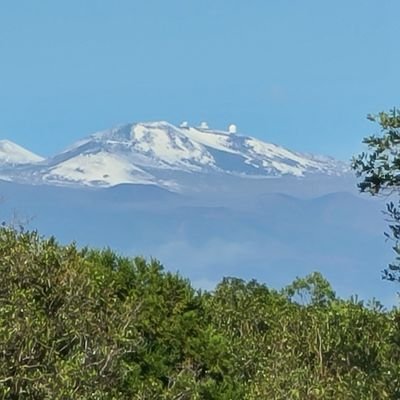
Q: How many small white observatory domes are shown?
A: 3